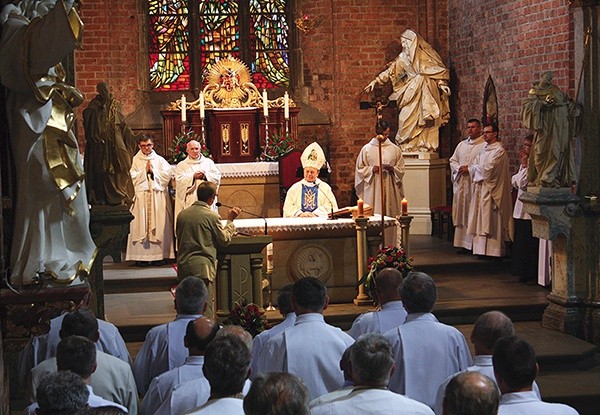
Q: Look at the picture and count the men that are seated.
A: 1